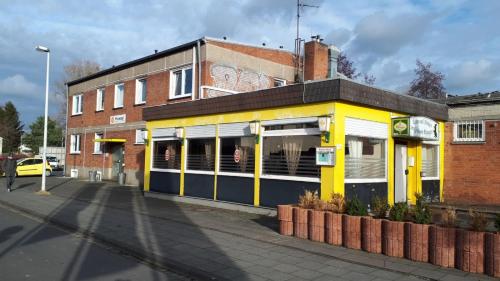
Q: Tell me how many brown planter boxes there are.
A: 11